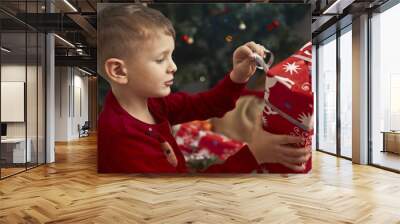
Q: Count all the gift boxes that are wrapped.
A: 1